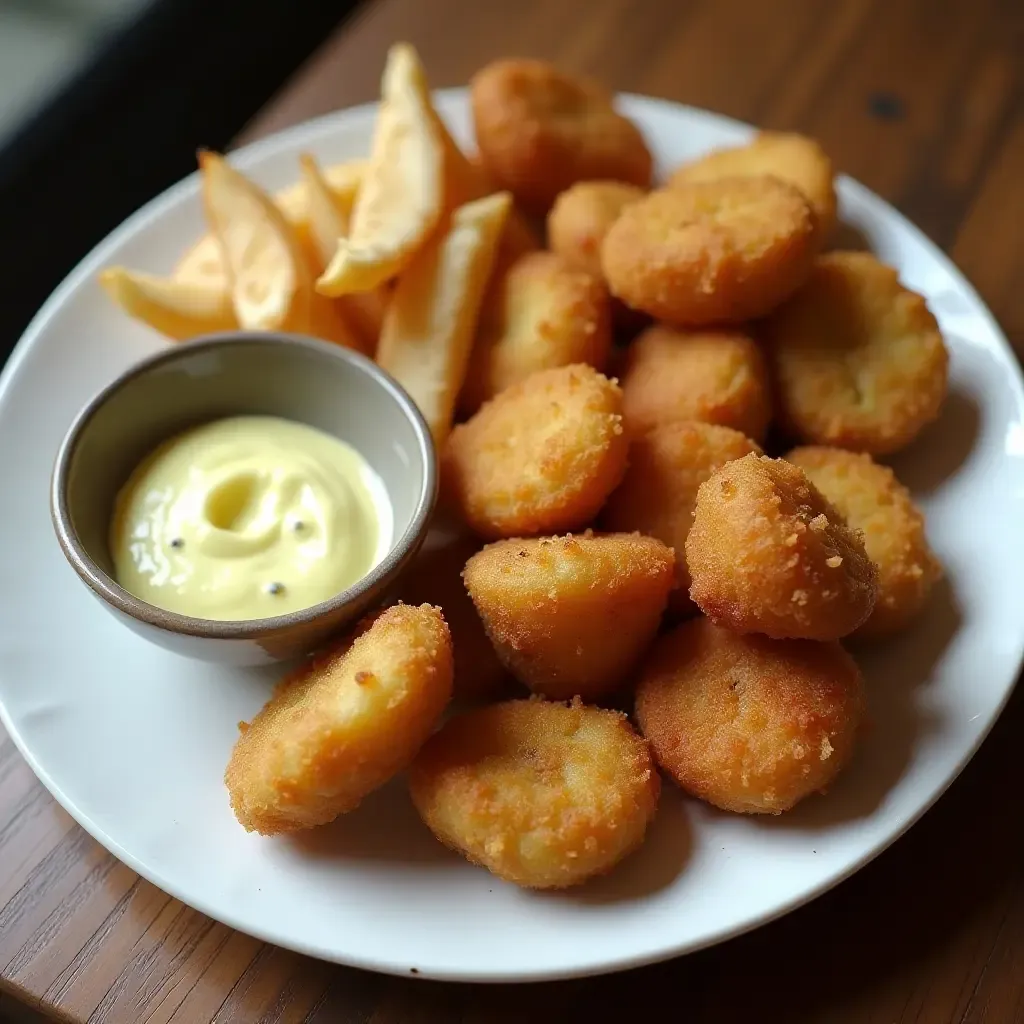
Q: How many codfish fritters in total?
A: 15